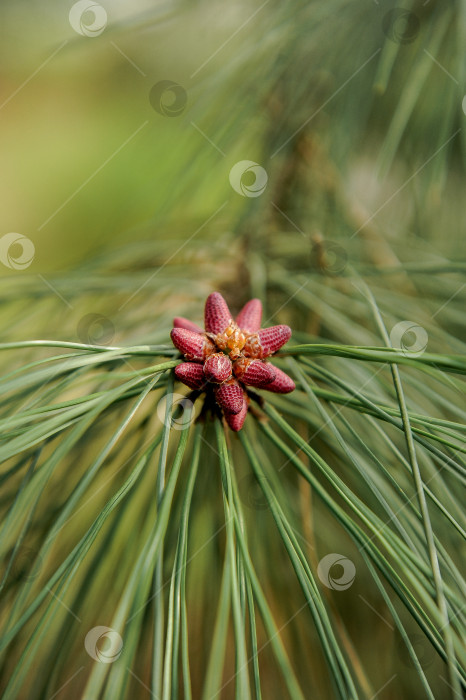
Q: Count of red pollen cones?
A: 11